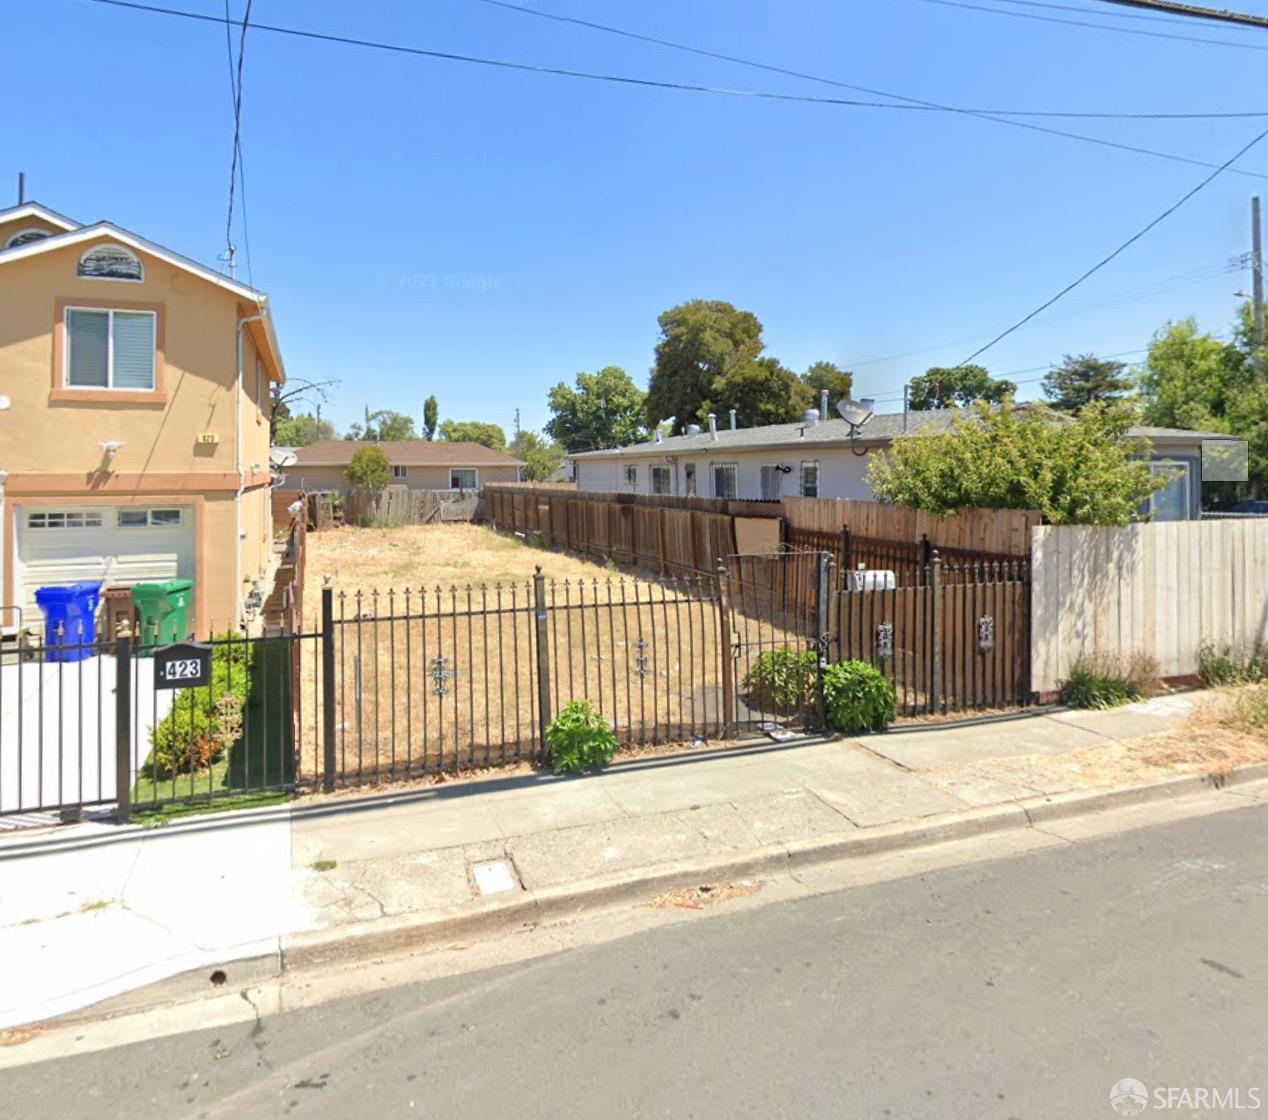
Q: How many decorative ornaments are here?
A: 5